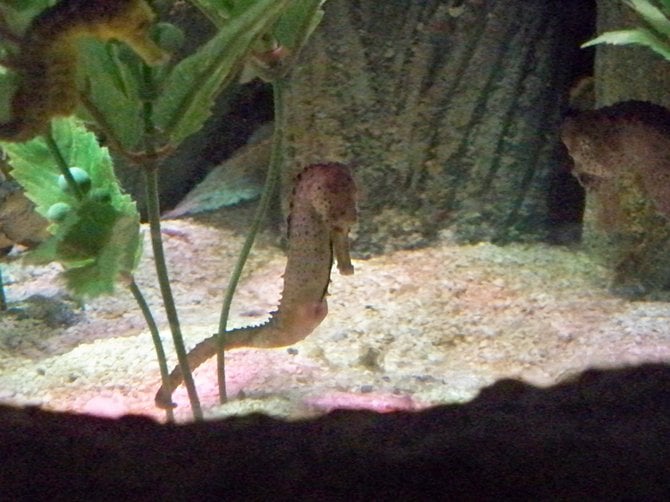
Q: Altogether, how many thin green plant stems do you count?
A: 3